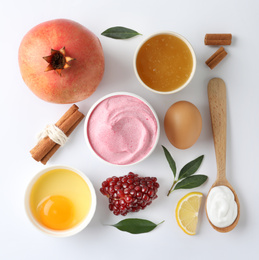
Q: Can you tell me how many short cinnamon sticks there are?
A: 2